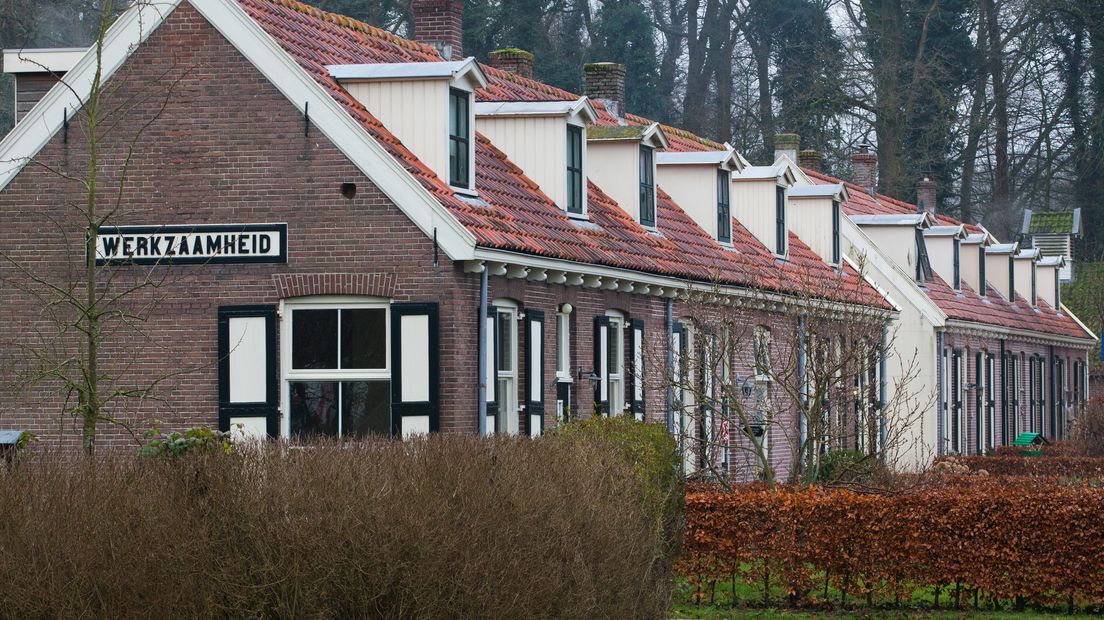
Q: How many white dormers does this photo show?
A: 12